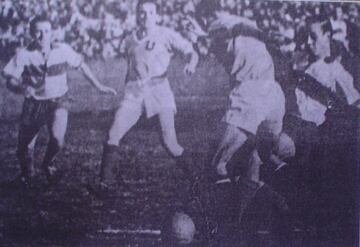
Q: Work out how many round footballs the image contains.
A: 1